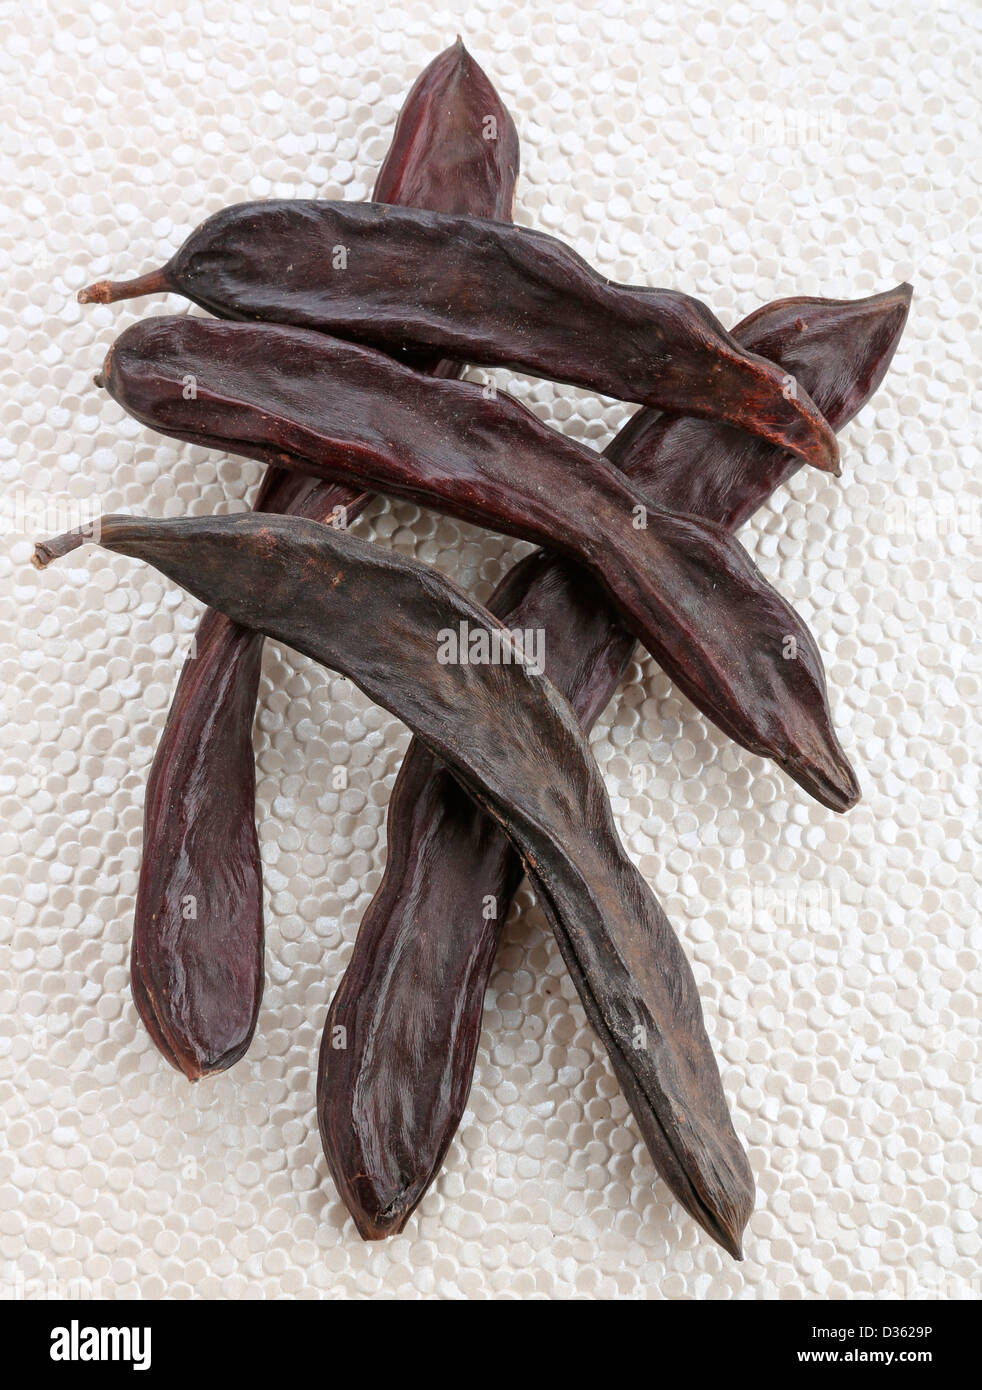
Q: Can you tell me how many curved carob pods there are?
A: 5